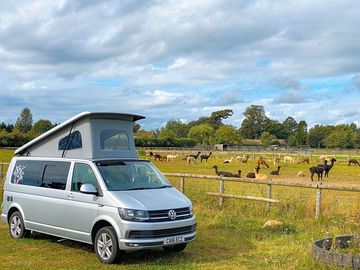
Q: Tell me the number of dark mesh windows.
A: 2